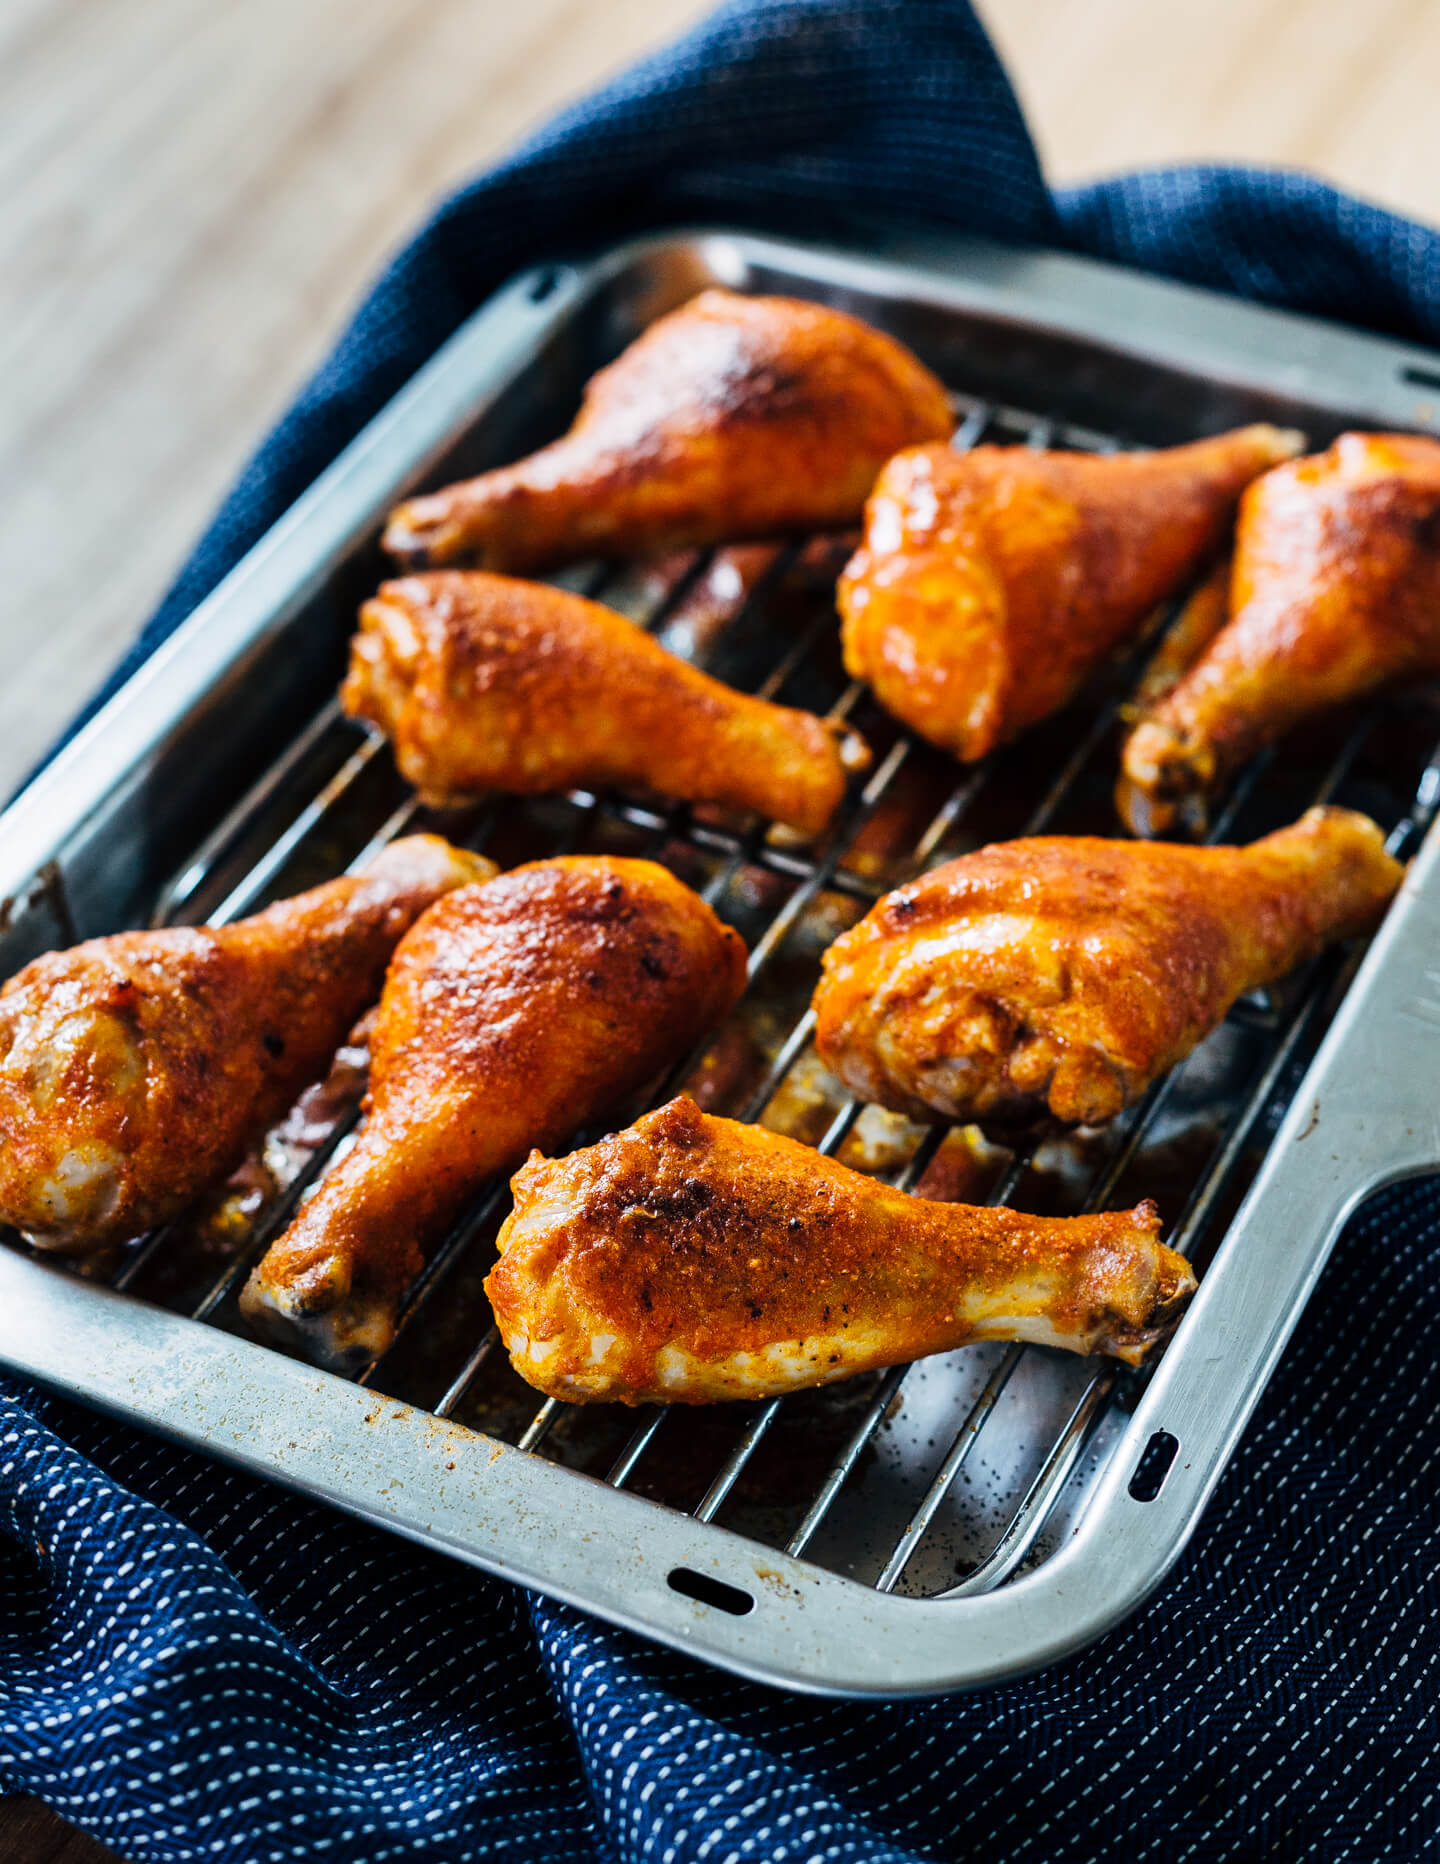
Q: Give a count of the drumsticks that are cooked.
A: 8